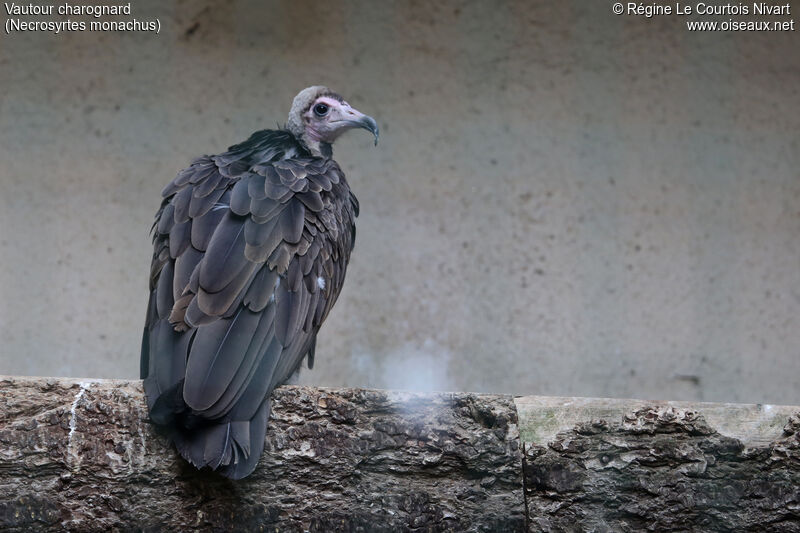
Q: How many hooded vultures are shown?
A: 1